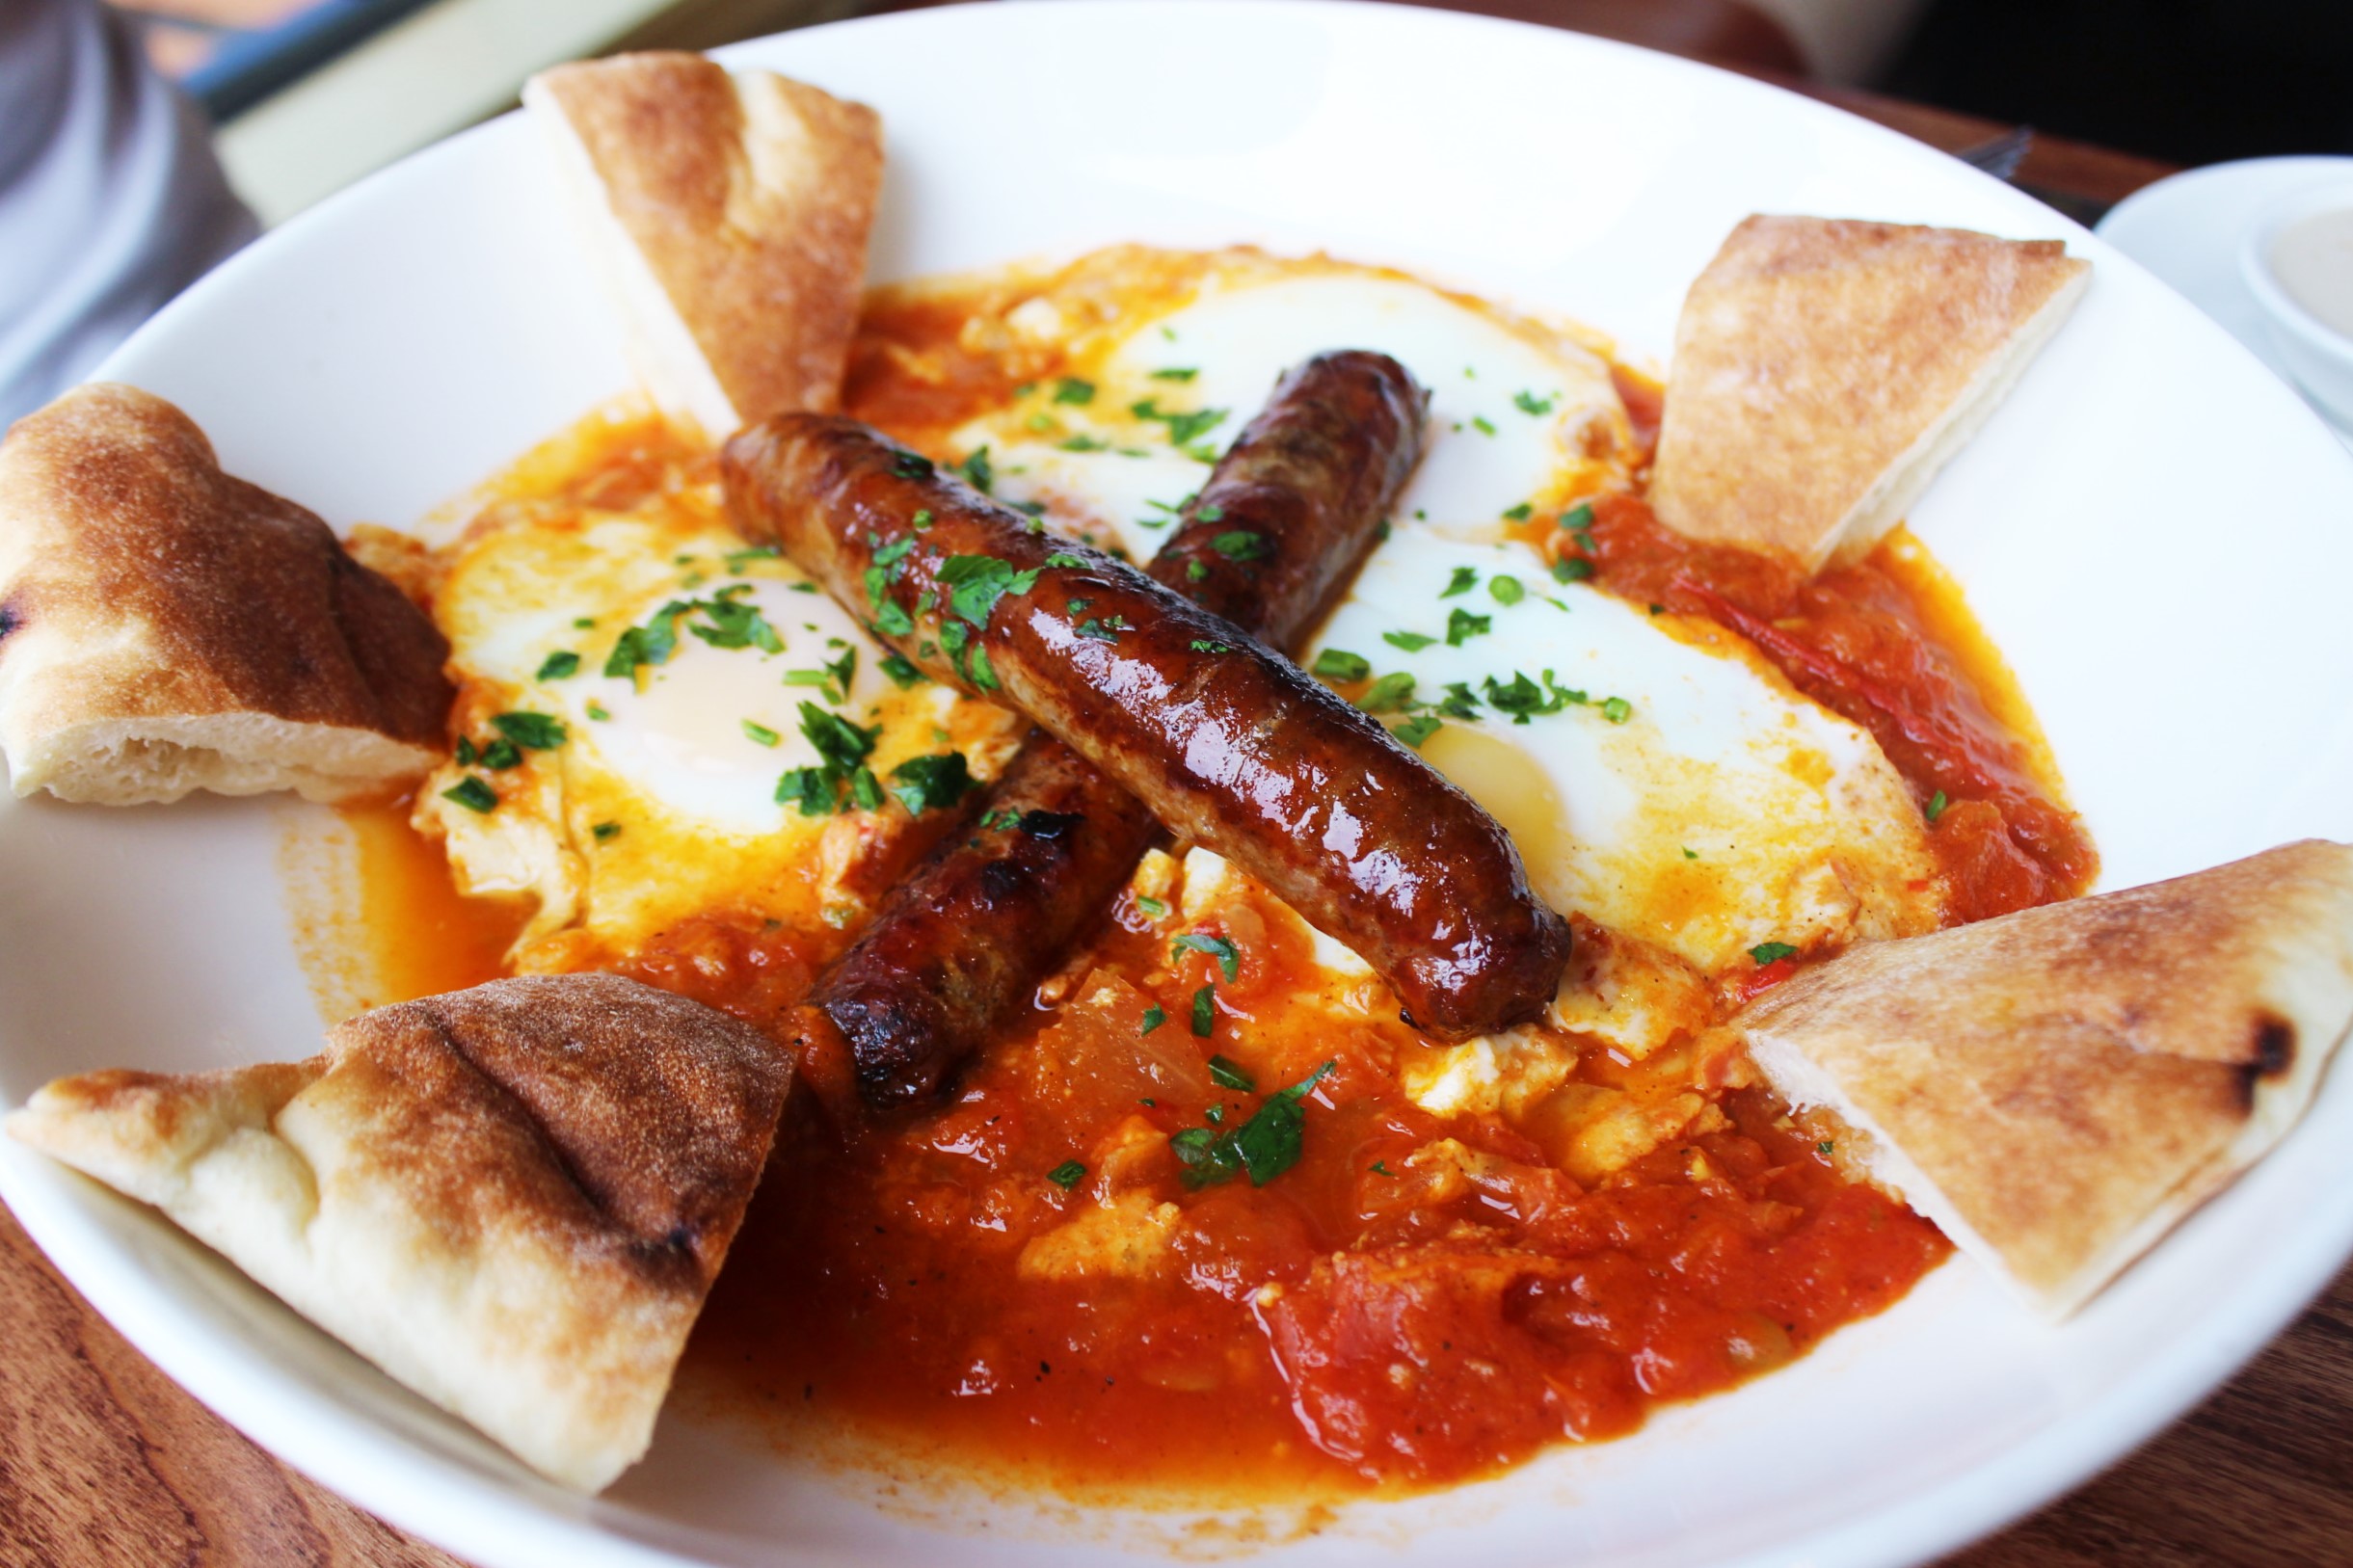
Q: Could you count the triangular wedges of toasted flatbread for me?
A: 5